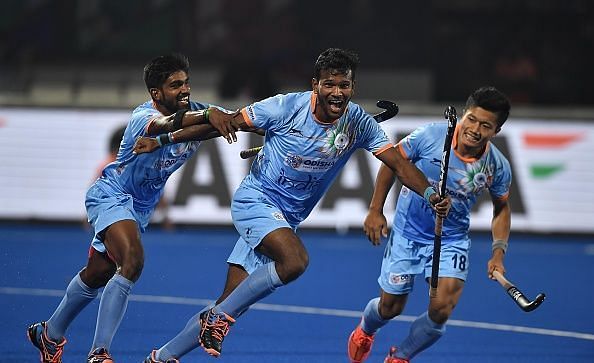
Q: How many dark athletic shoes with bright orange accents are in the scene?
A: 4